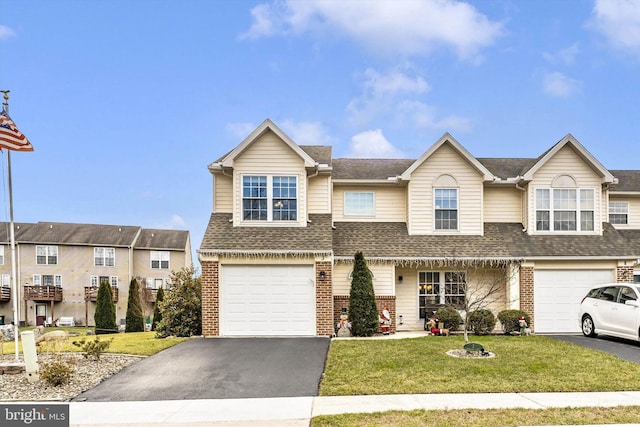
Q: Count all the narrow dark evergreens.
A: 4